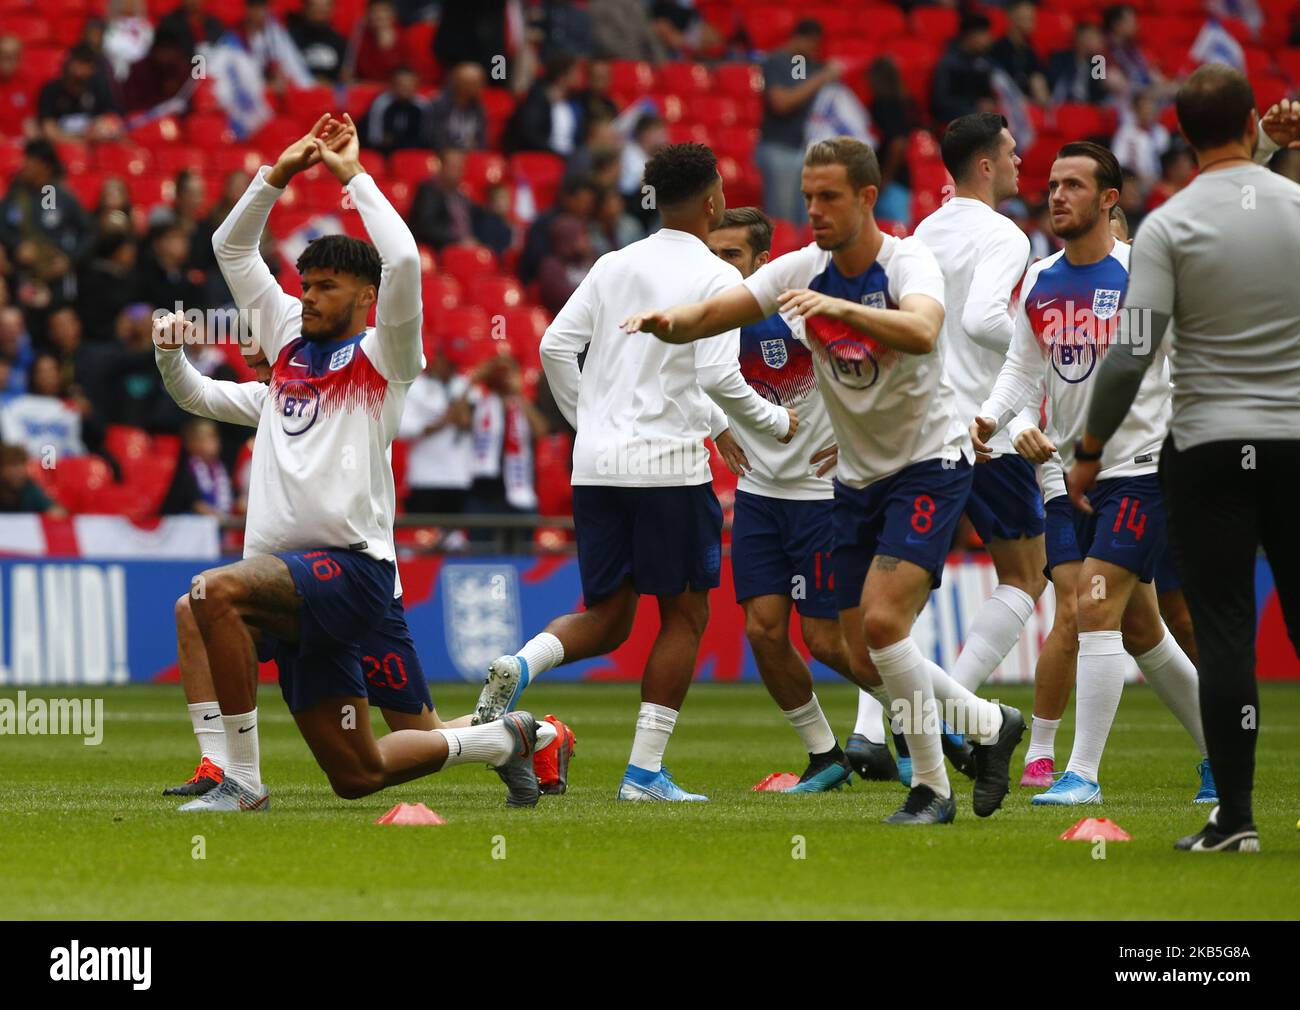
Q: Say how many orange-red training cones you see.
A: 3